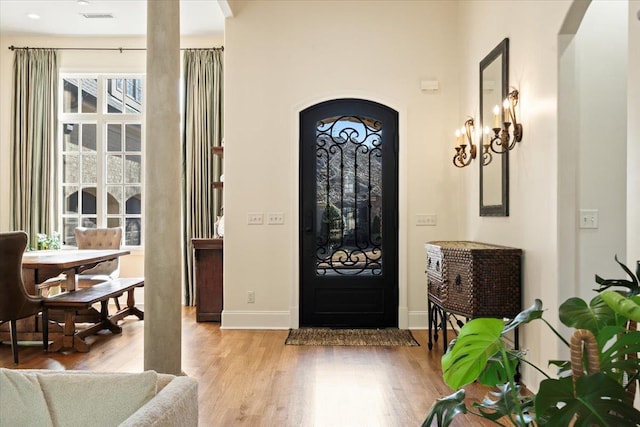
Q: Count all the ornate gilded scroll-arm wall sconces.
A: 2